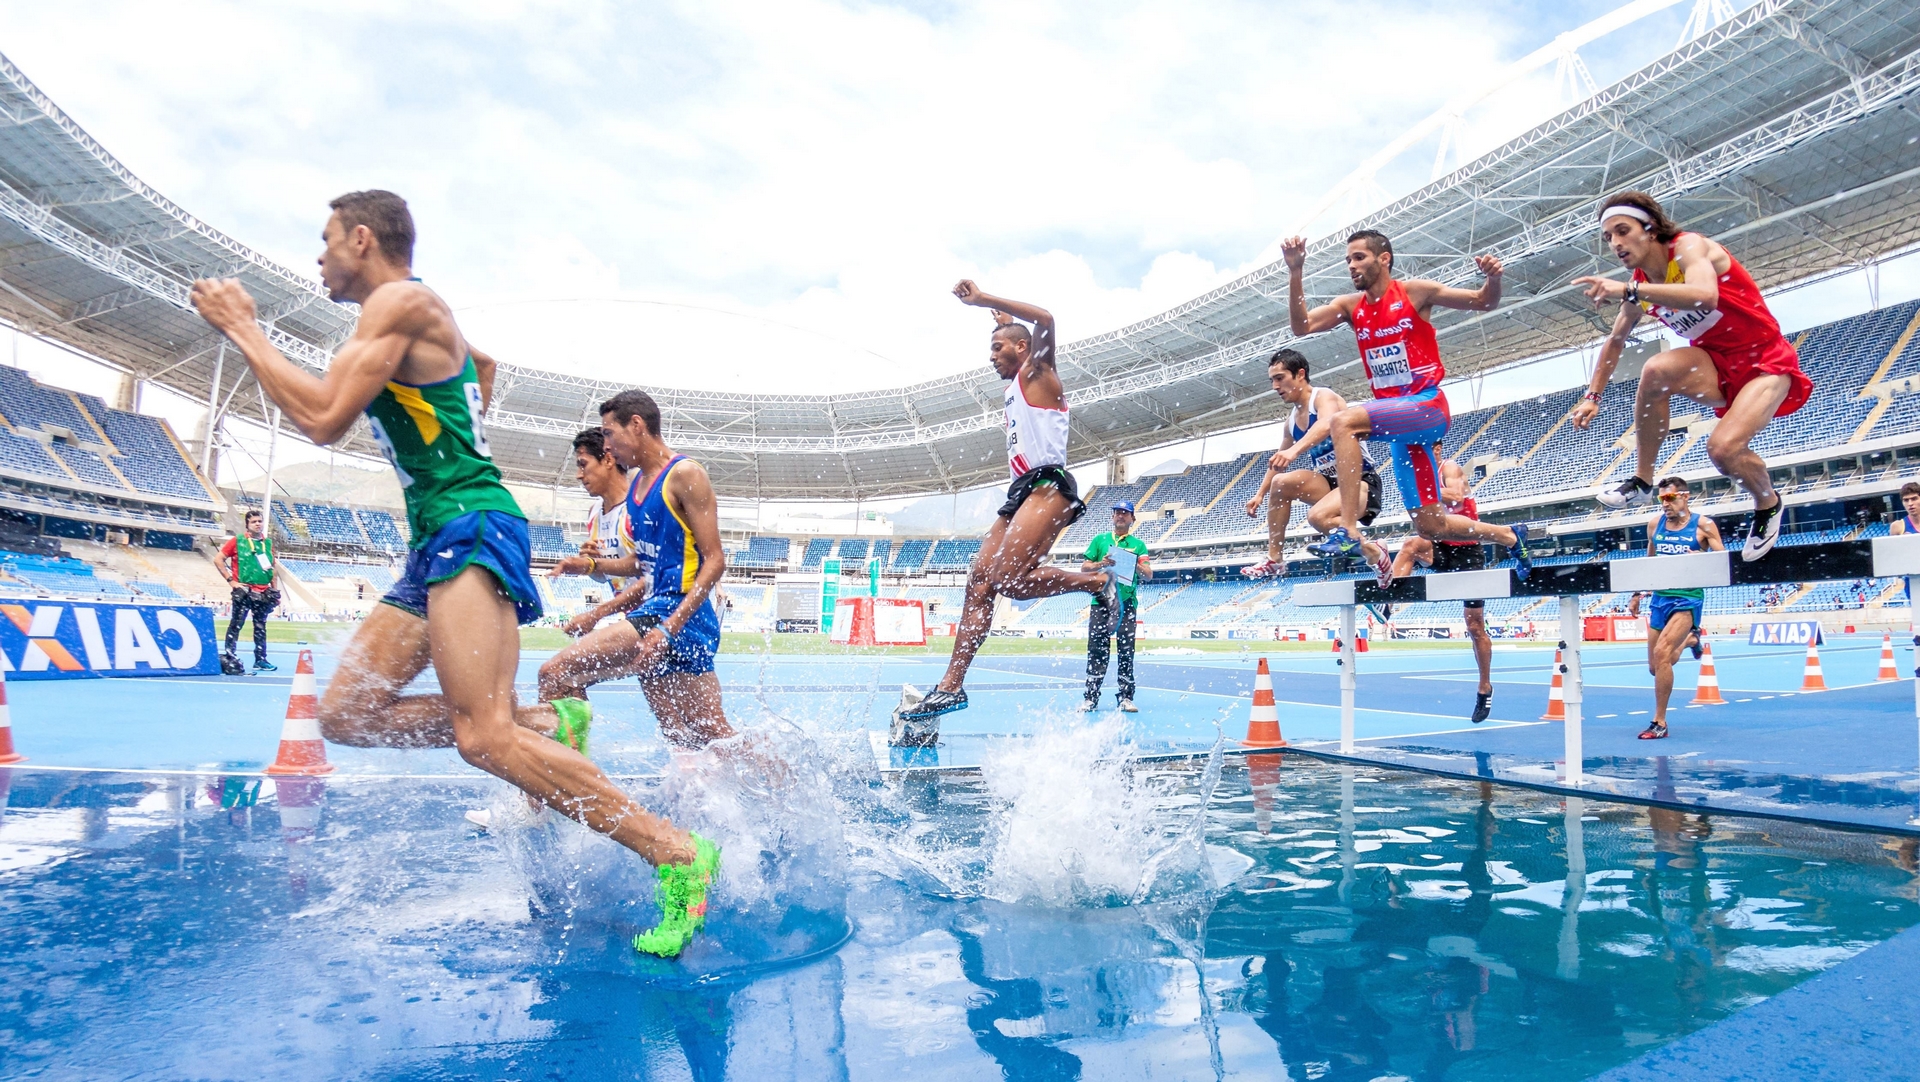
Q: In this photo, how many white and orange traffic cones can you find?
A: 7